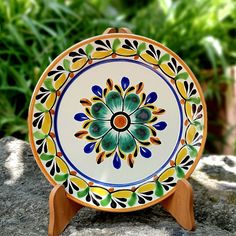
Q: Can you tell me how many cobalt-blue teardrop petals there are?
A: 8